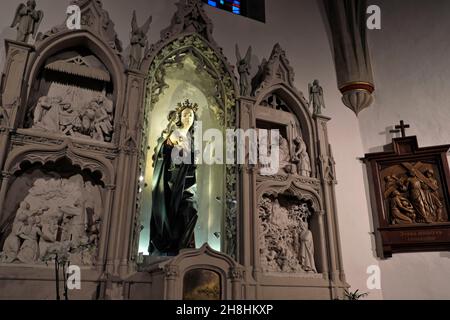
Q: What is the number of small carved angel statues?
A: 4